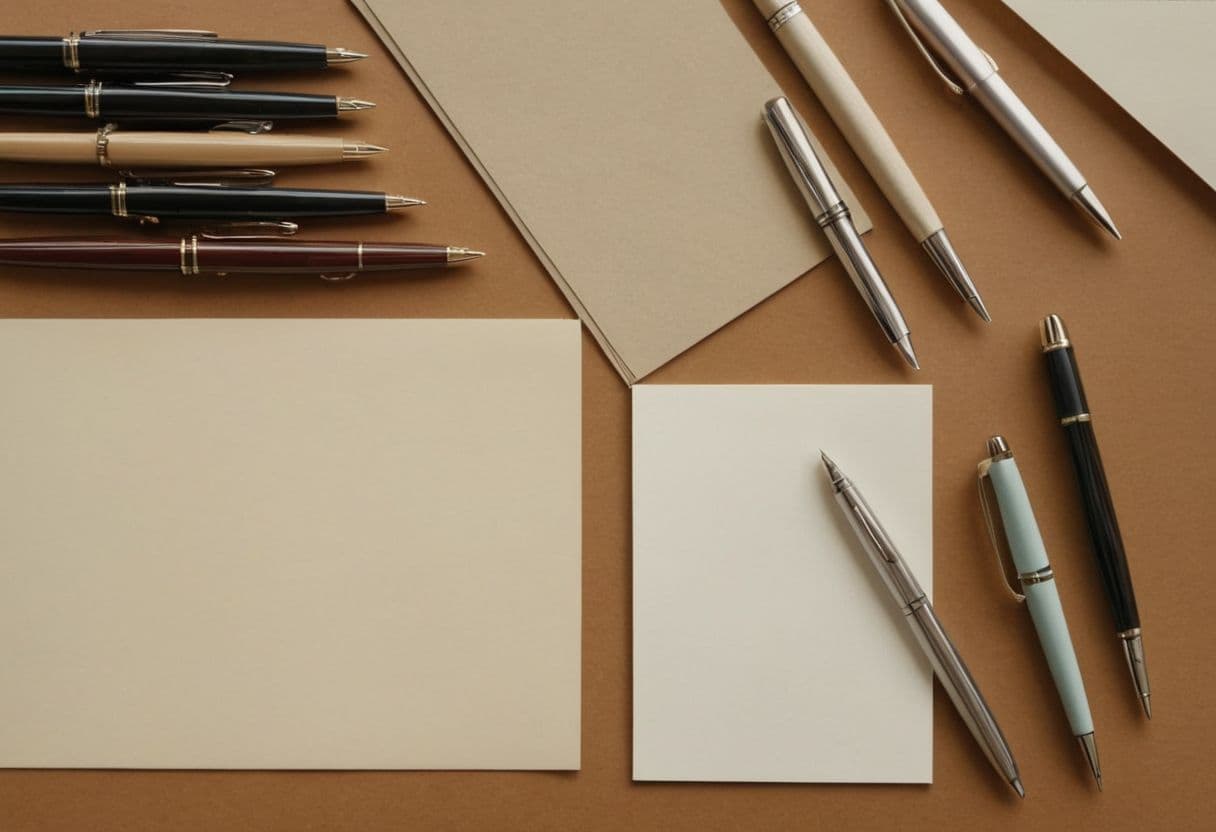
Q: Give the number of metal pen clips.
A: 8